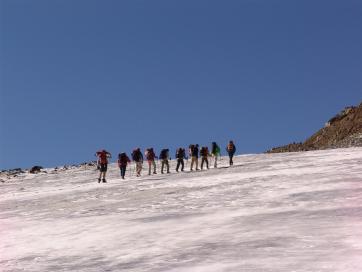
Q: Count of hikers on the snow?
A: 10